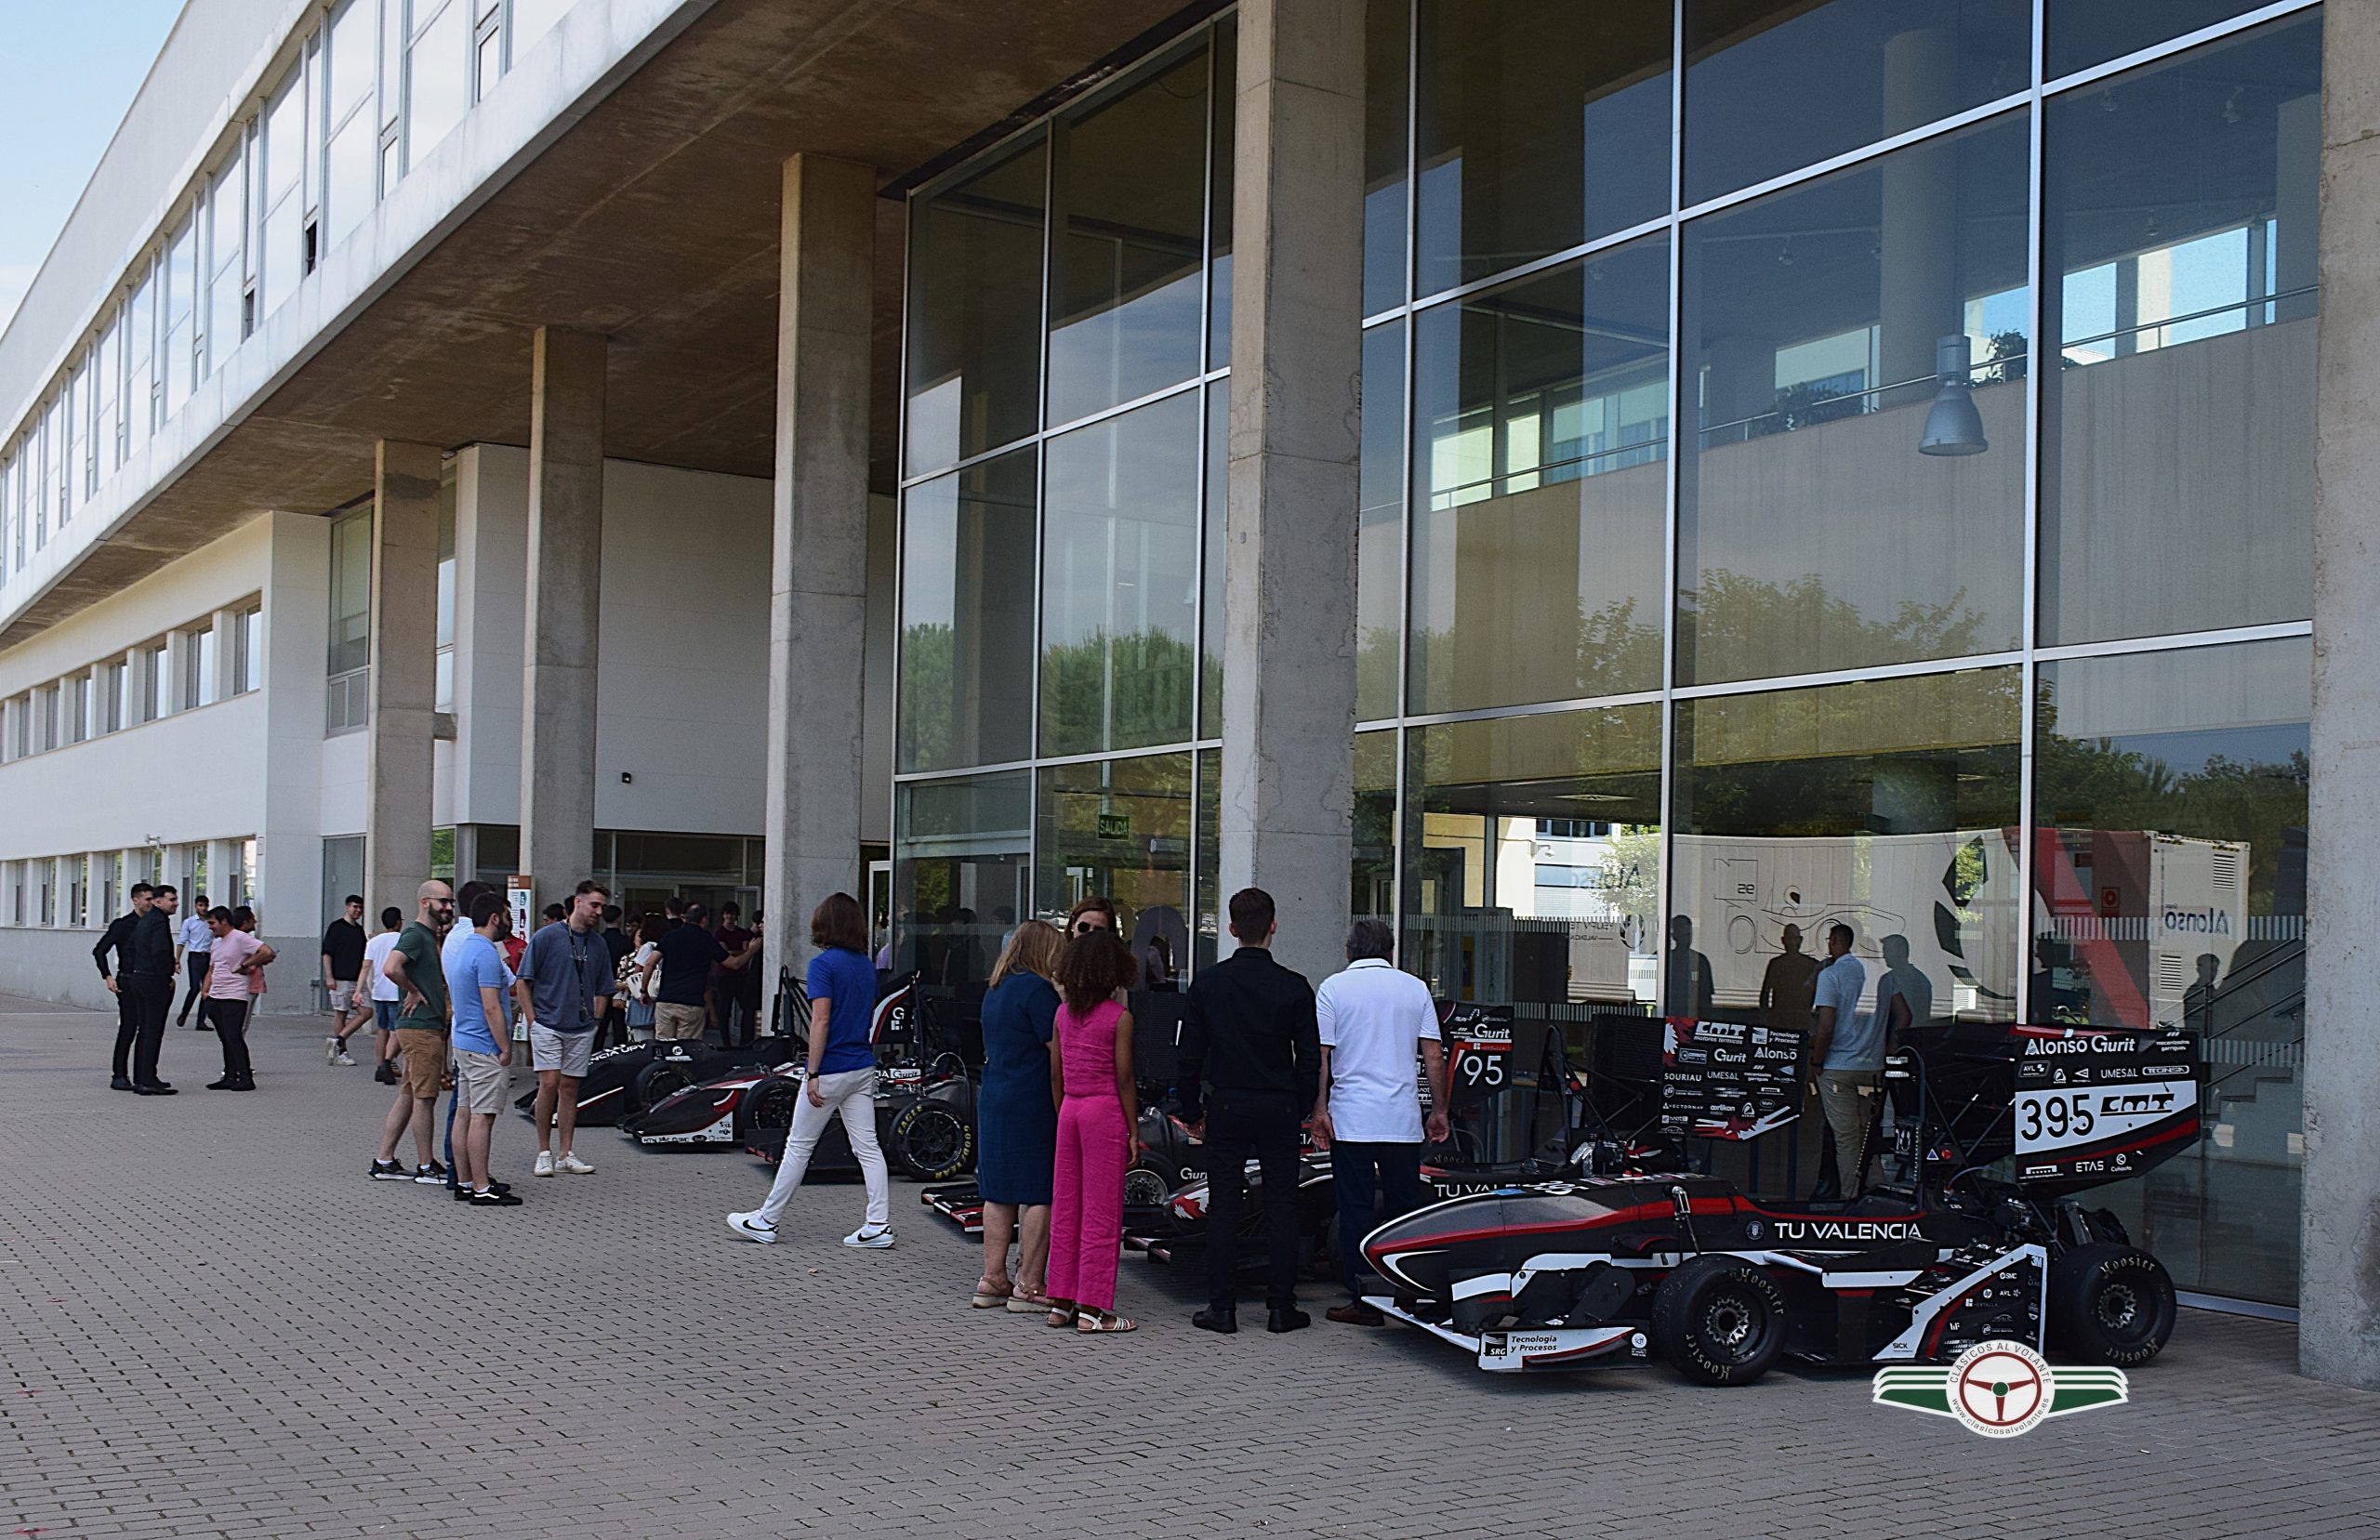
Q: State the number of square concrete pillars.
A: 5